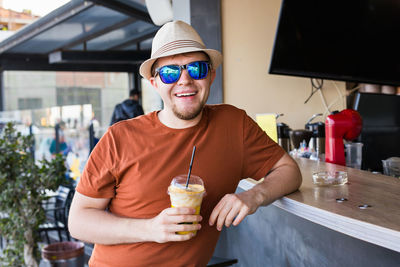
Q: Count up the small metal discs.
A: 2